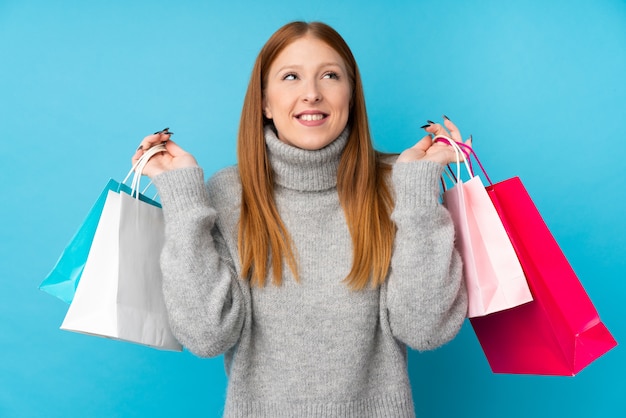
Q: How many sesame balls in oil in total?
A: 0